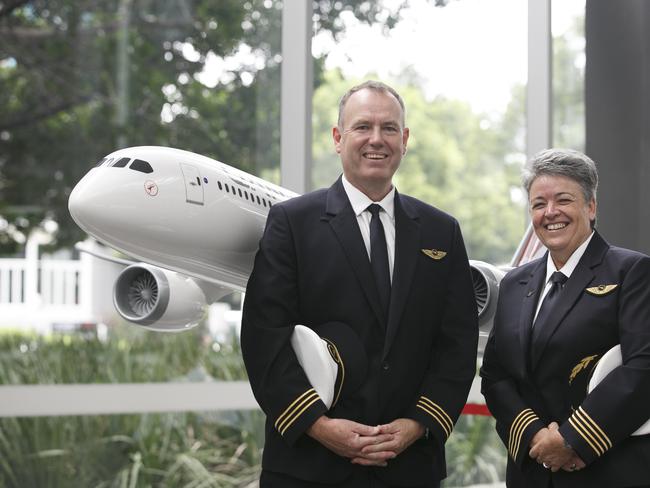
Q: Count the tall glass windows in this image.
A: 3